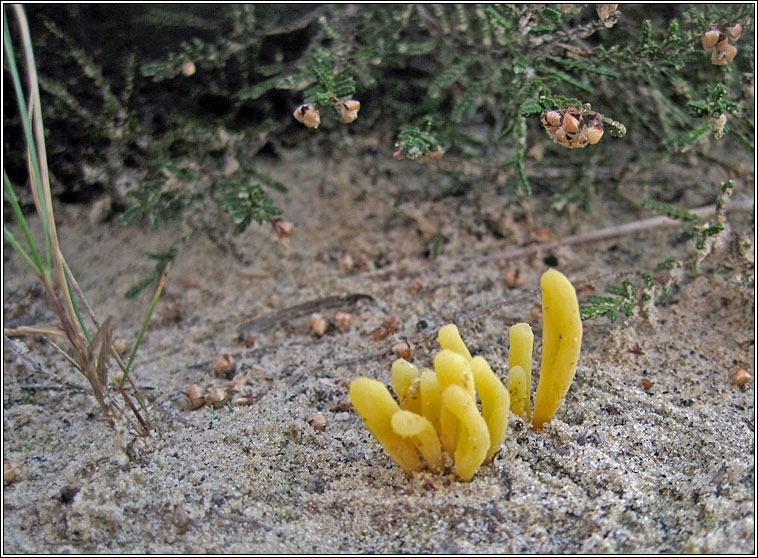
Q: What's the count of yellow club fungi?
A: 11